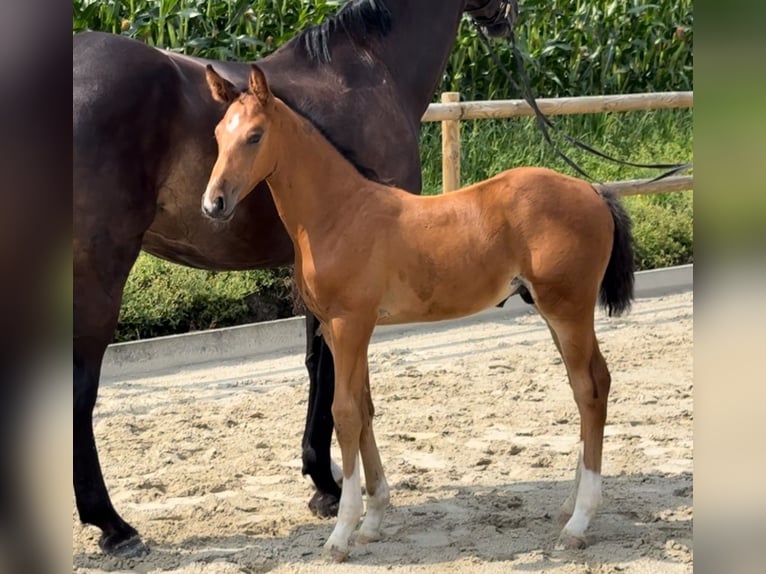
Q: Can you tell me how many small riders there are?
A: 0